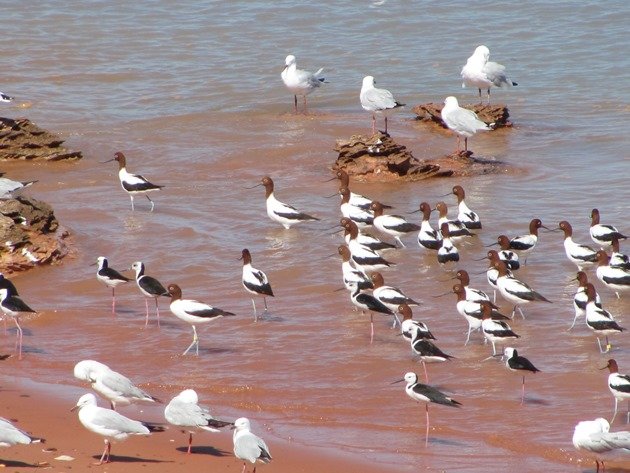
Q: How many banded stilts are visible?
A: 8